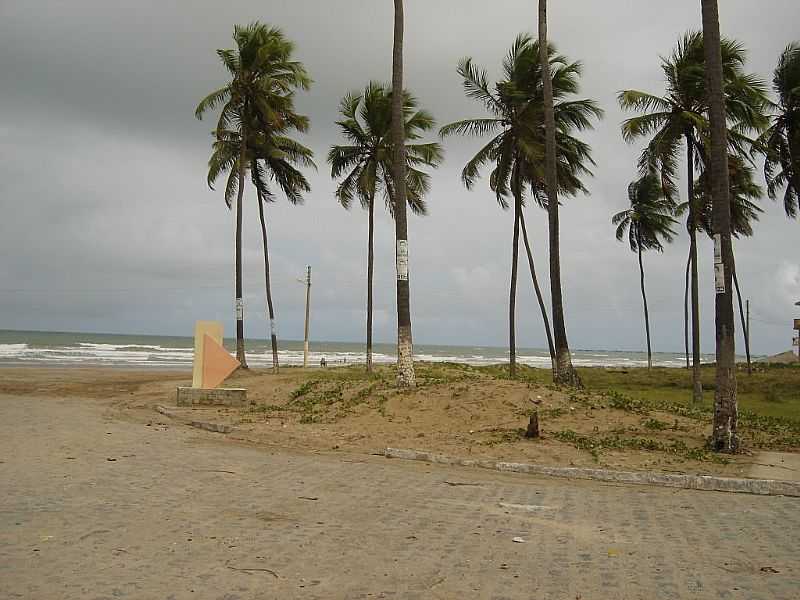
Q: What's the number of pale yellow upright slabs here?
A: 1